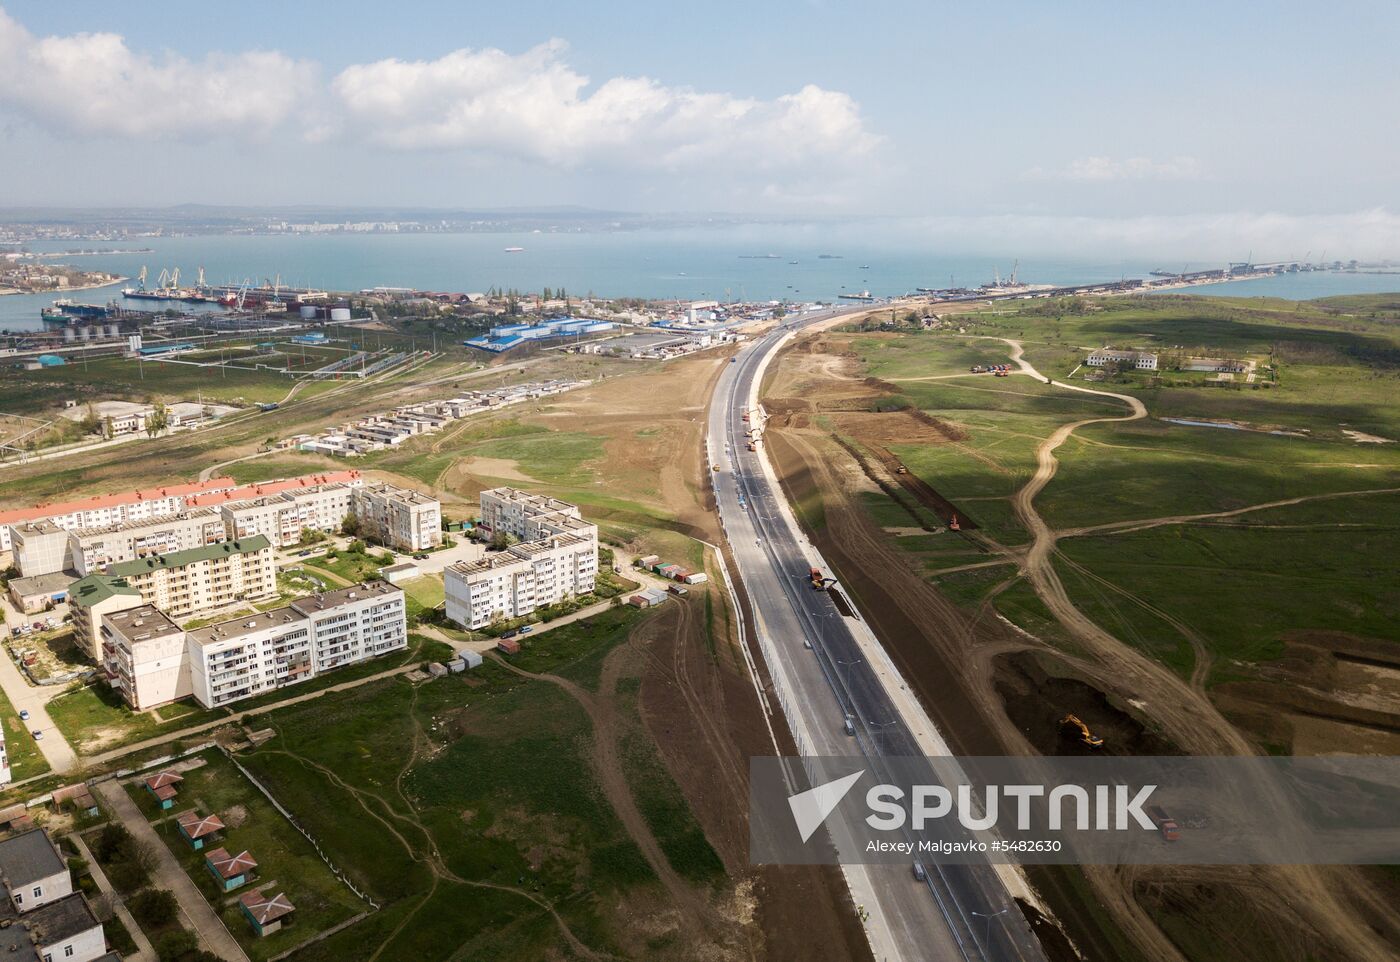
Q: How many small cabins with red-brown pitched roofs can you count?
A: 4